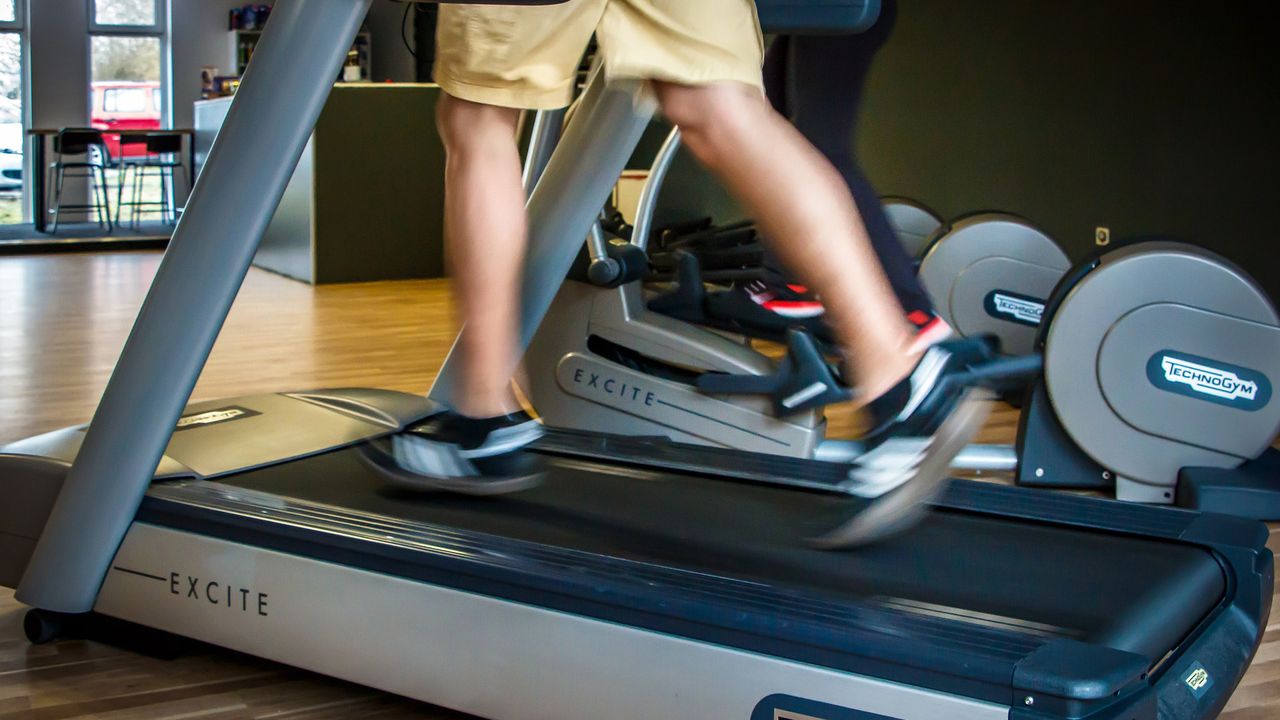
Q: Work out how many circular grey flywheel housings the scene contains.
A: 3